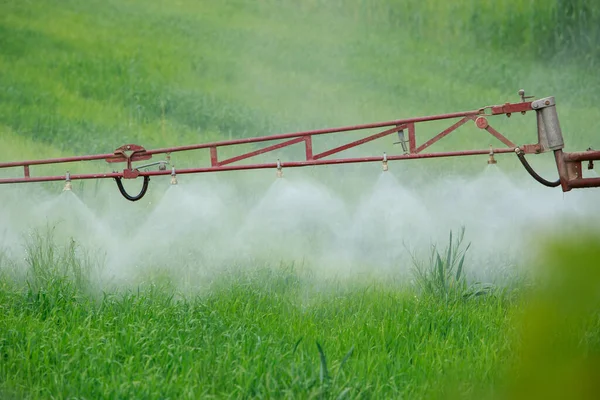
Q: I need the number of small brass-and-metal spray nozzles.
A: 5